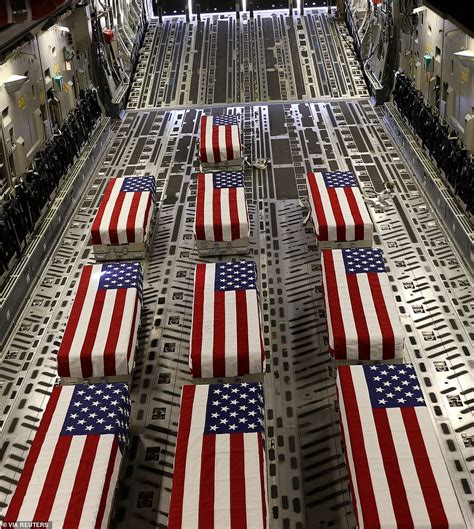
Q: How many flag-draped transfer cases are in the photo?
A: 10